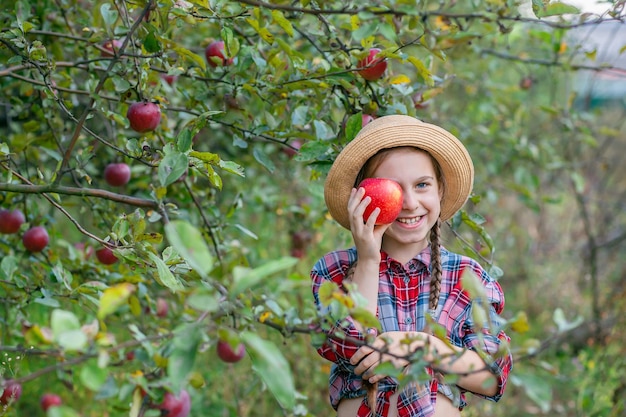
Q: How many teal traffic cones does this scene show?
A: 0